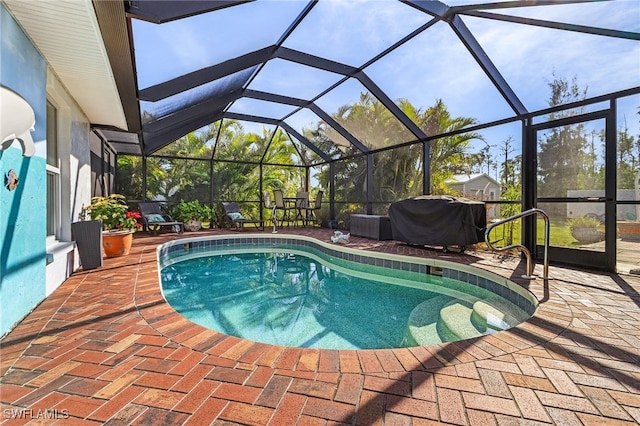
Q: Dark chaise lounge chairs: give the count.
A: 2